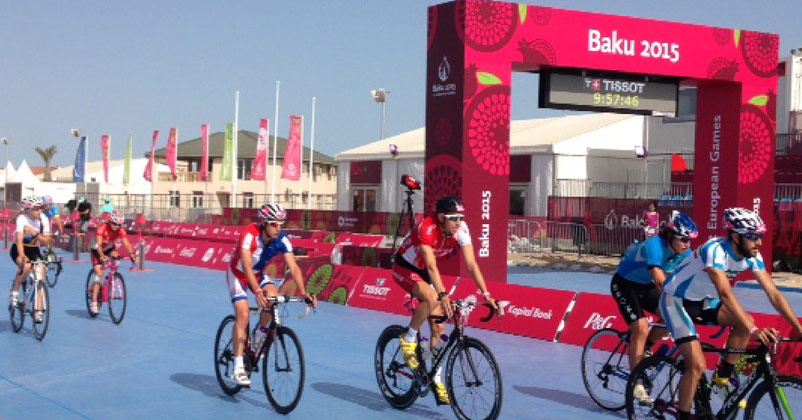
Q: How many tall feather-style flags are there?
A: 9